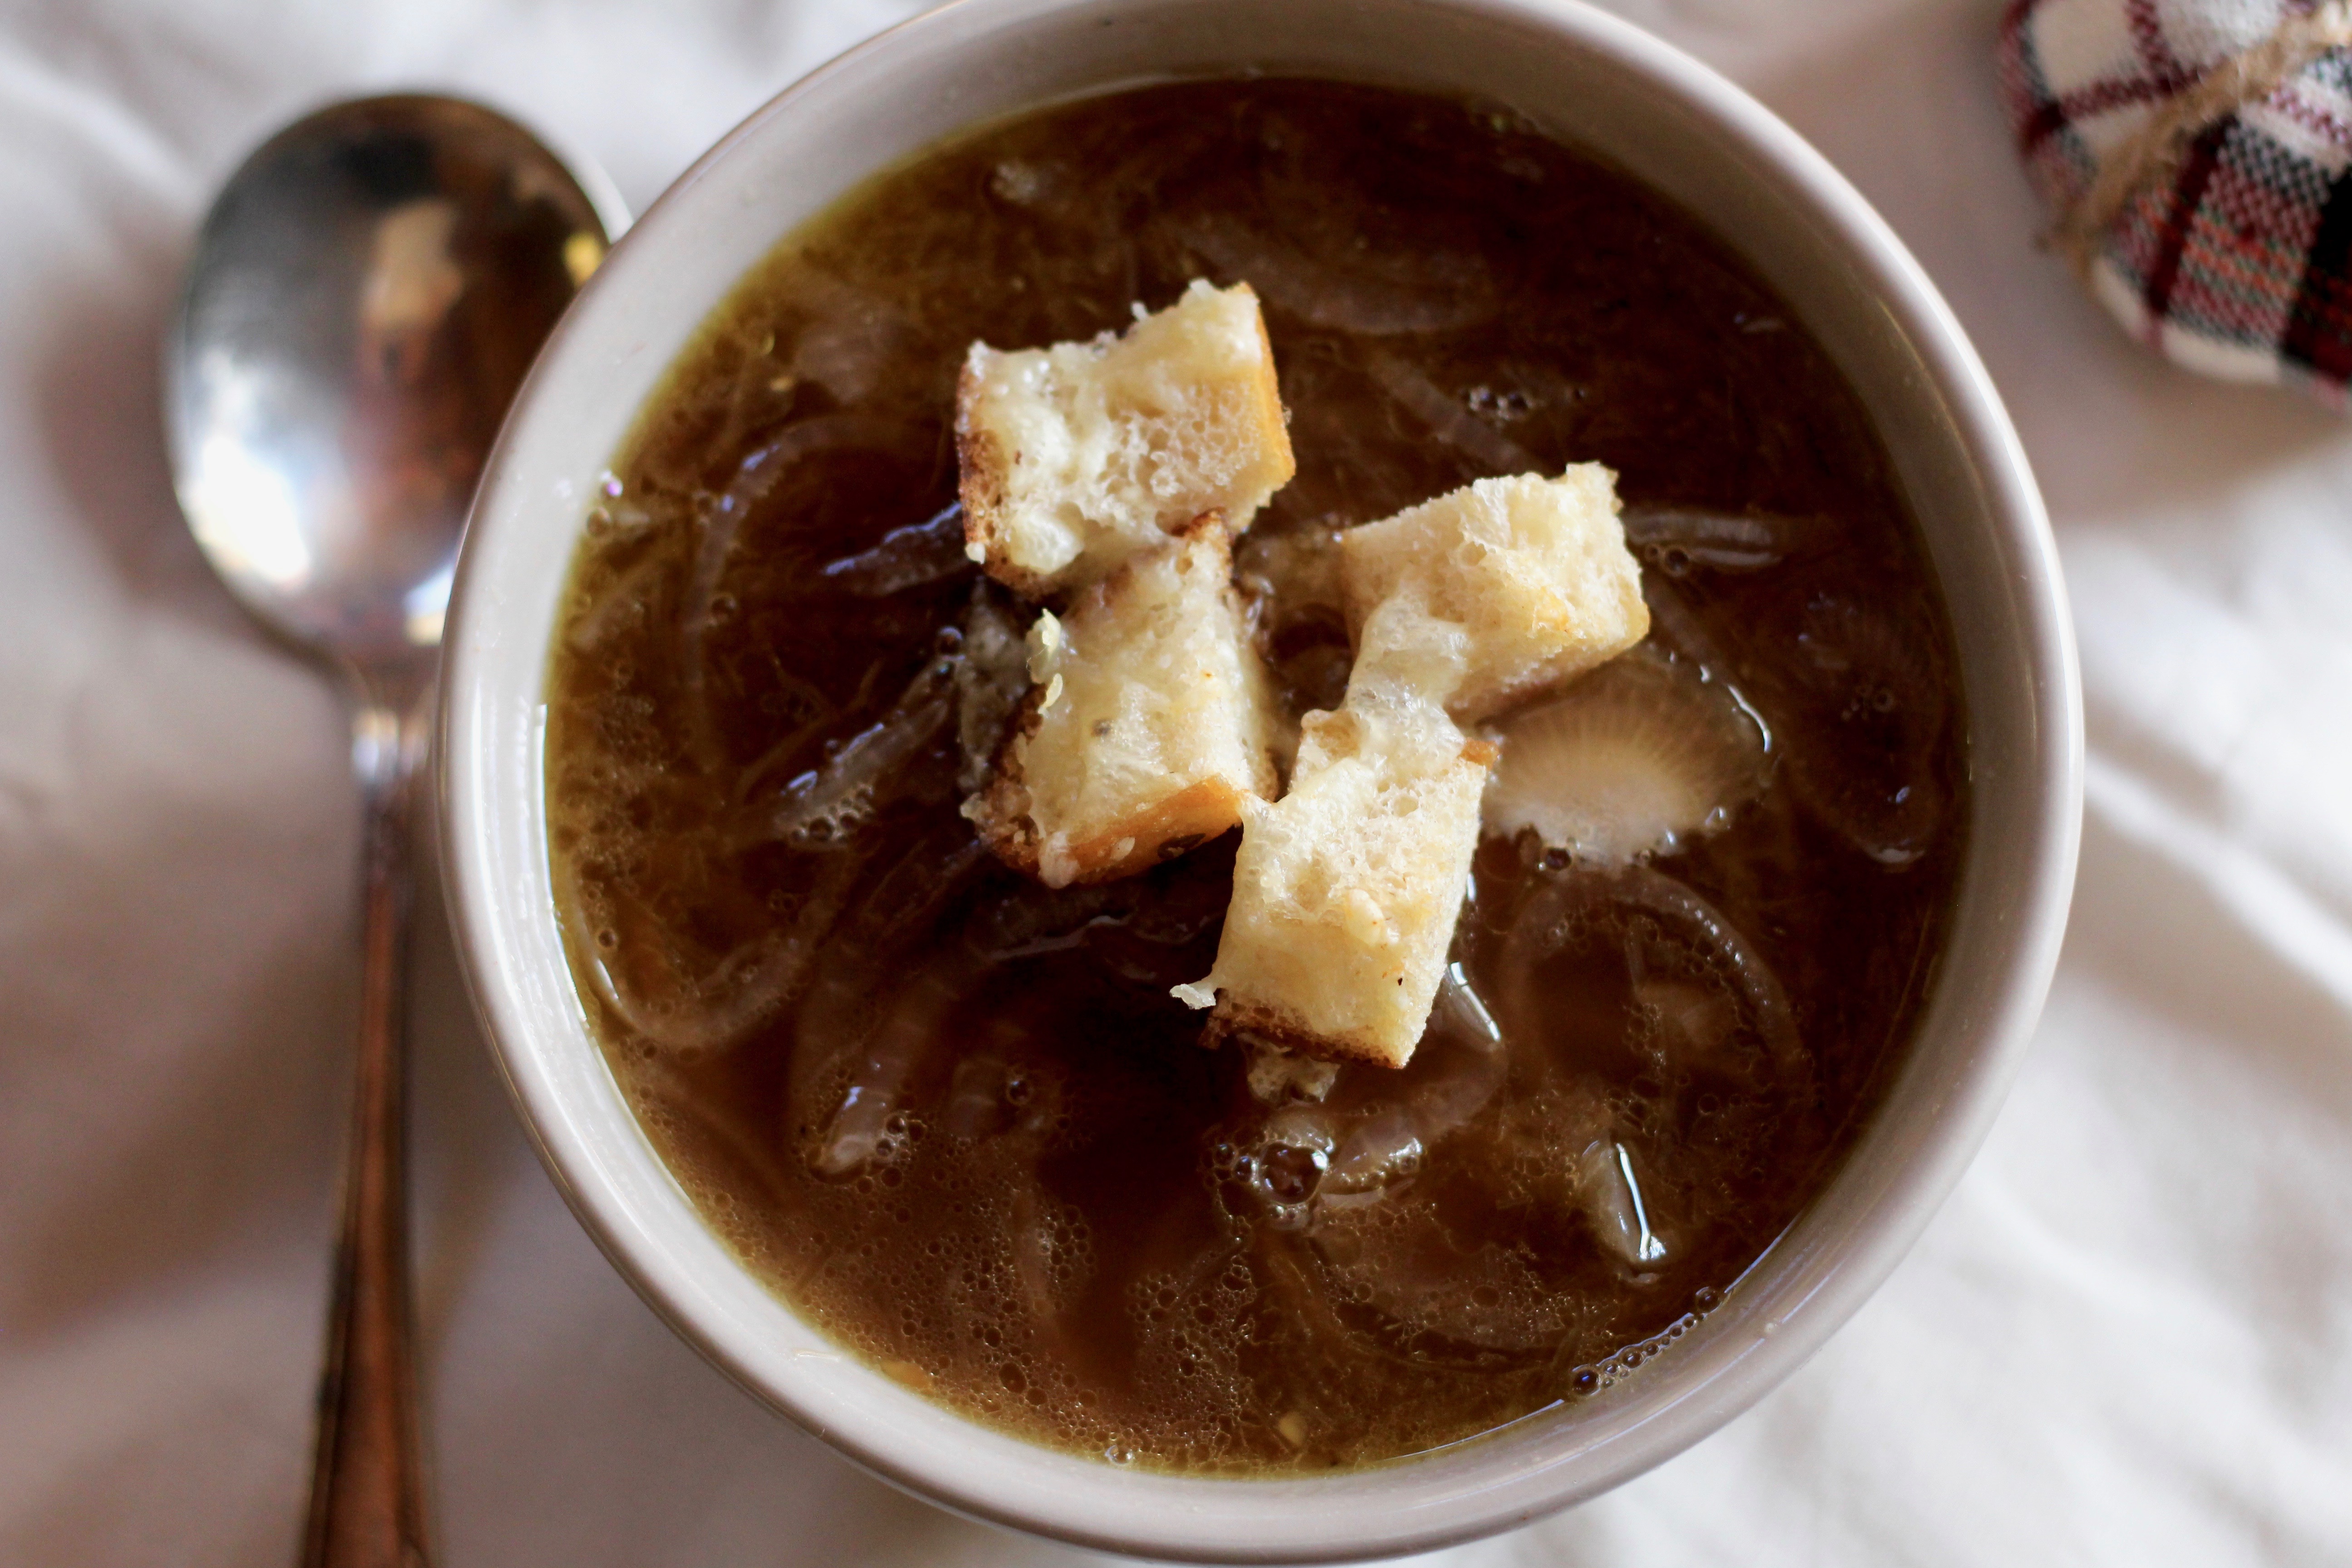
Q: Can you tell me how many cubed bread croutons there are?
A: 4